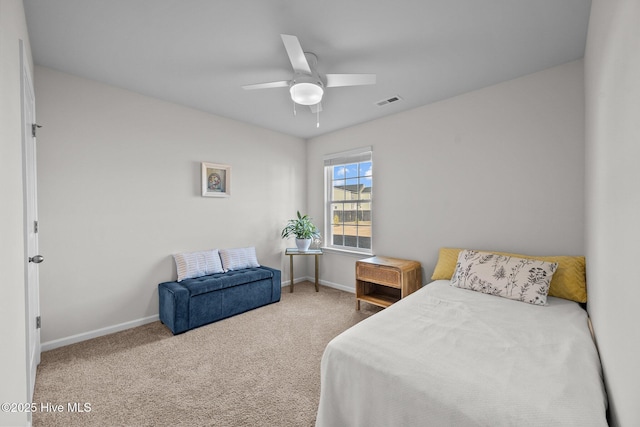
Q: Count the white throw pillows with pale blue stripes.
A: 2